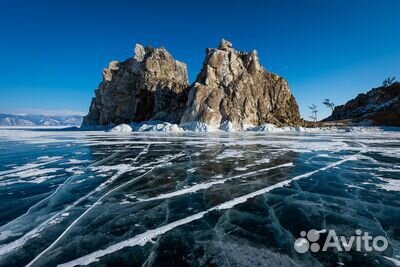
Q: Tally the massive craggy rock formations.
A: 2